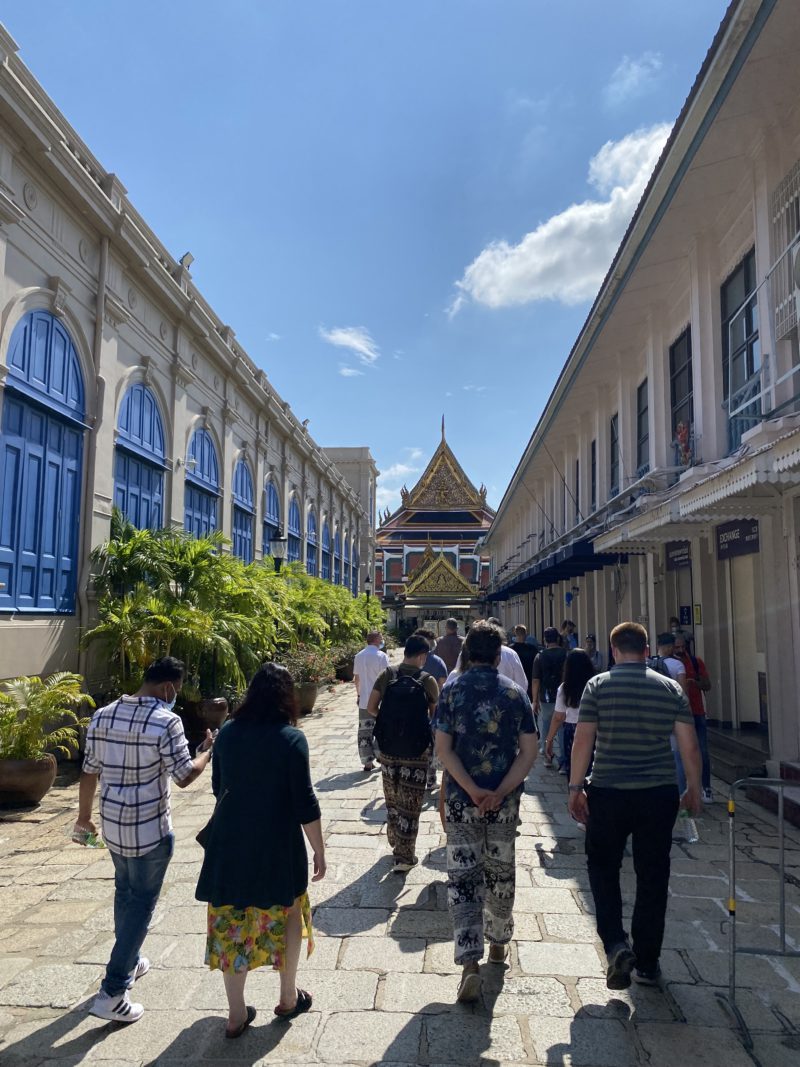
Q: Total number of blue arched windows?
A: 11